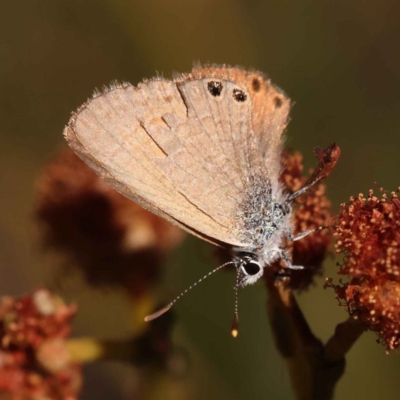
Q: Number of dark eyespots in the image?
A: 4